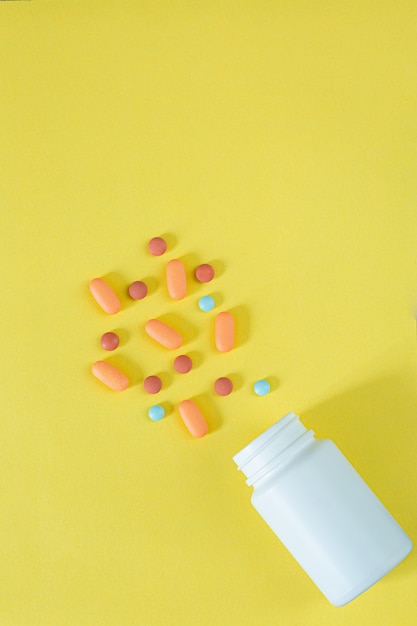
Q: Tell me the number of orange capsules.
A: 6